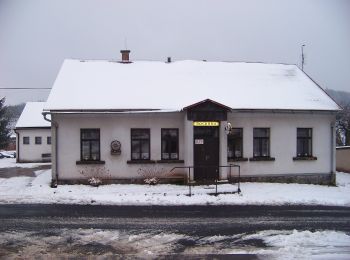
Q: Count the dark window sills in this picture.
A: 6